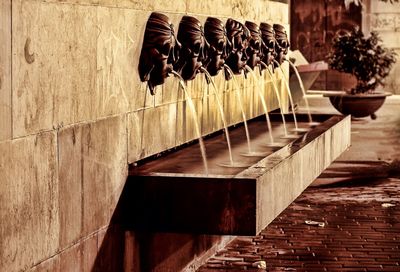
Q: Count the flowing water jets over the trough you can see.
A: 7